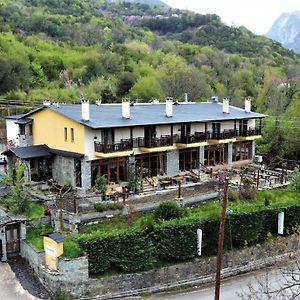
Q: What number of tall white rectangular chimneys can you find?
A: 5